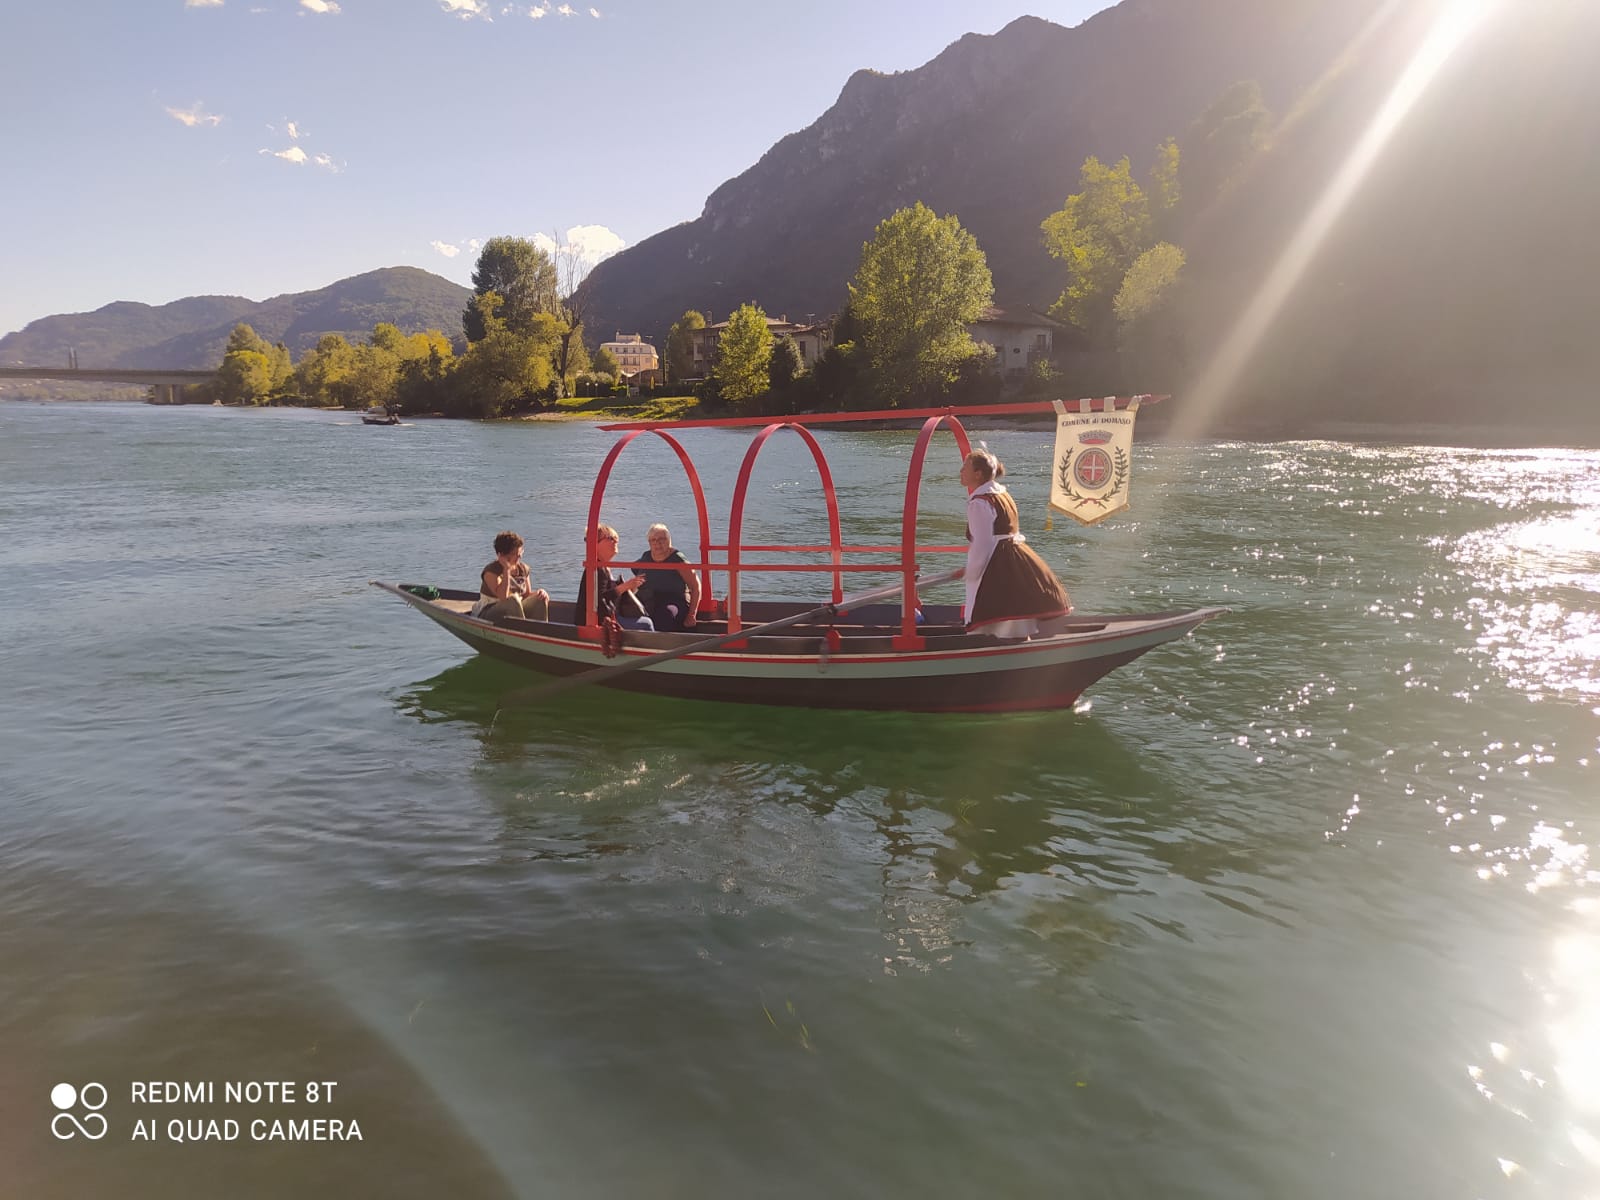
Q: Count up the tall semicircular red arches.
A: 3